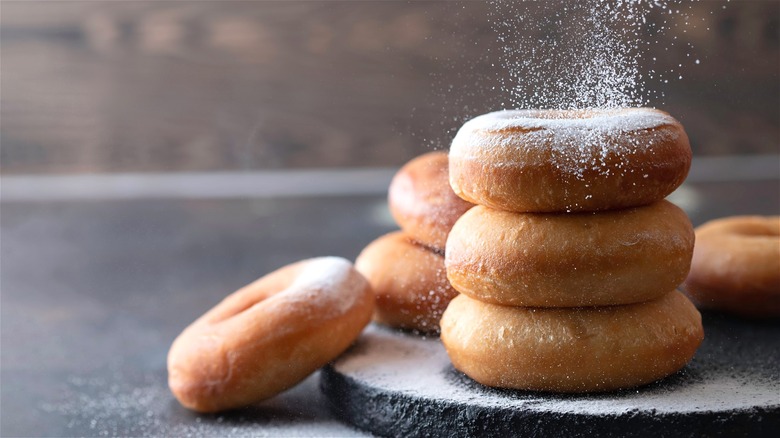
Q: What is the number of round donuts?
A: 7